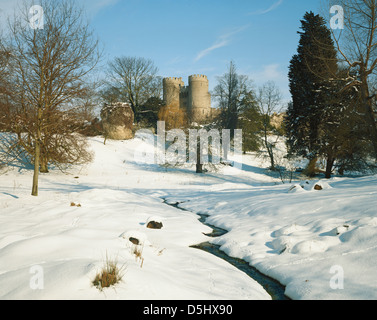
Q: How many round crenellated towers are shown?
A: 2